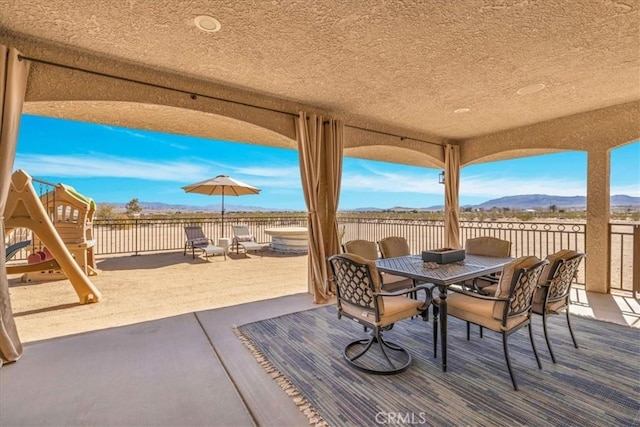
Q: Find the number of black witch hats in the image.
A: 0